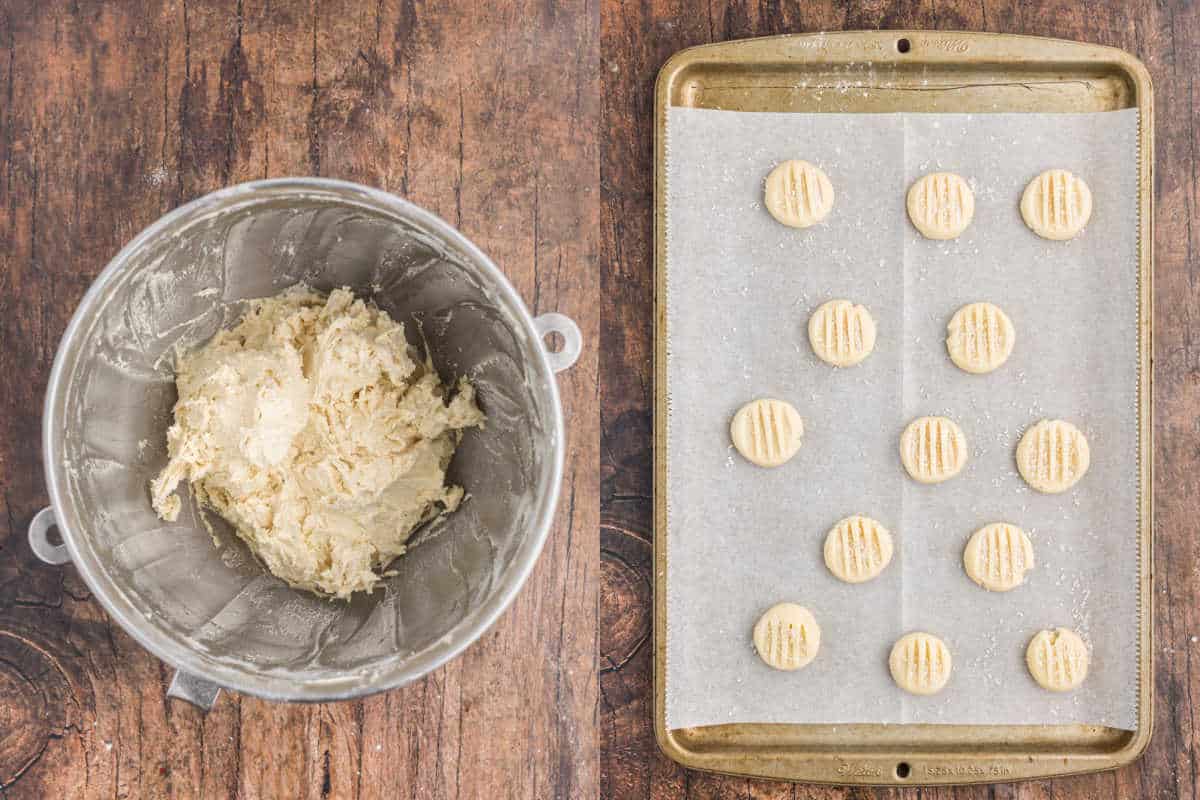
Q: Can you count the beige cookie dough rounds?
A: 13